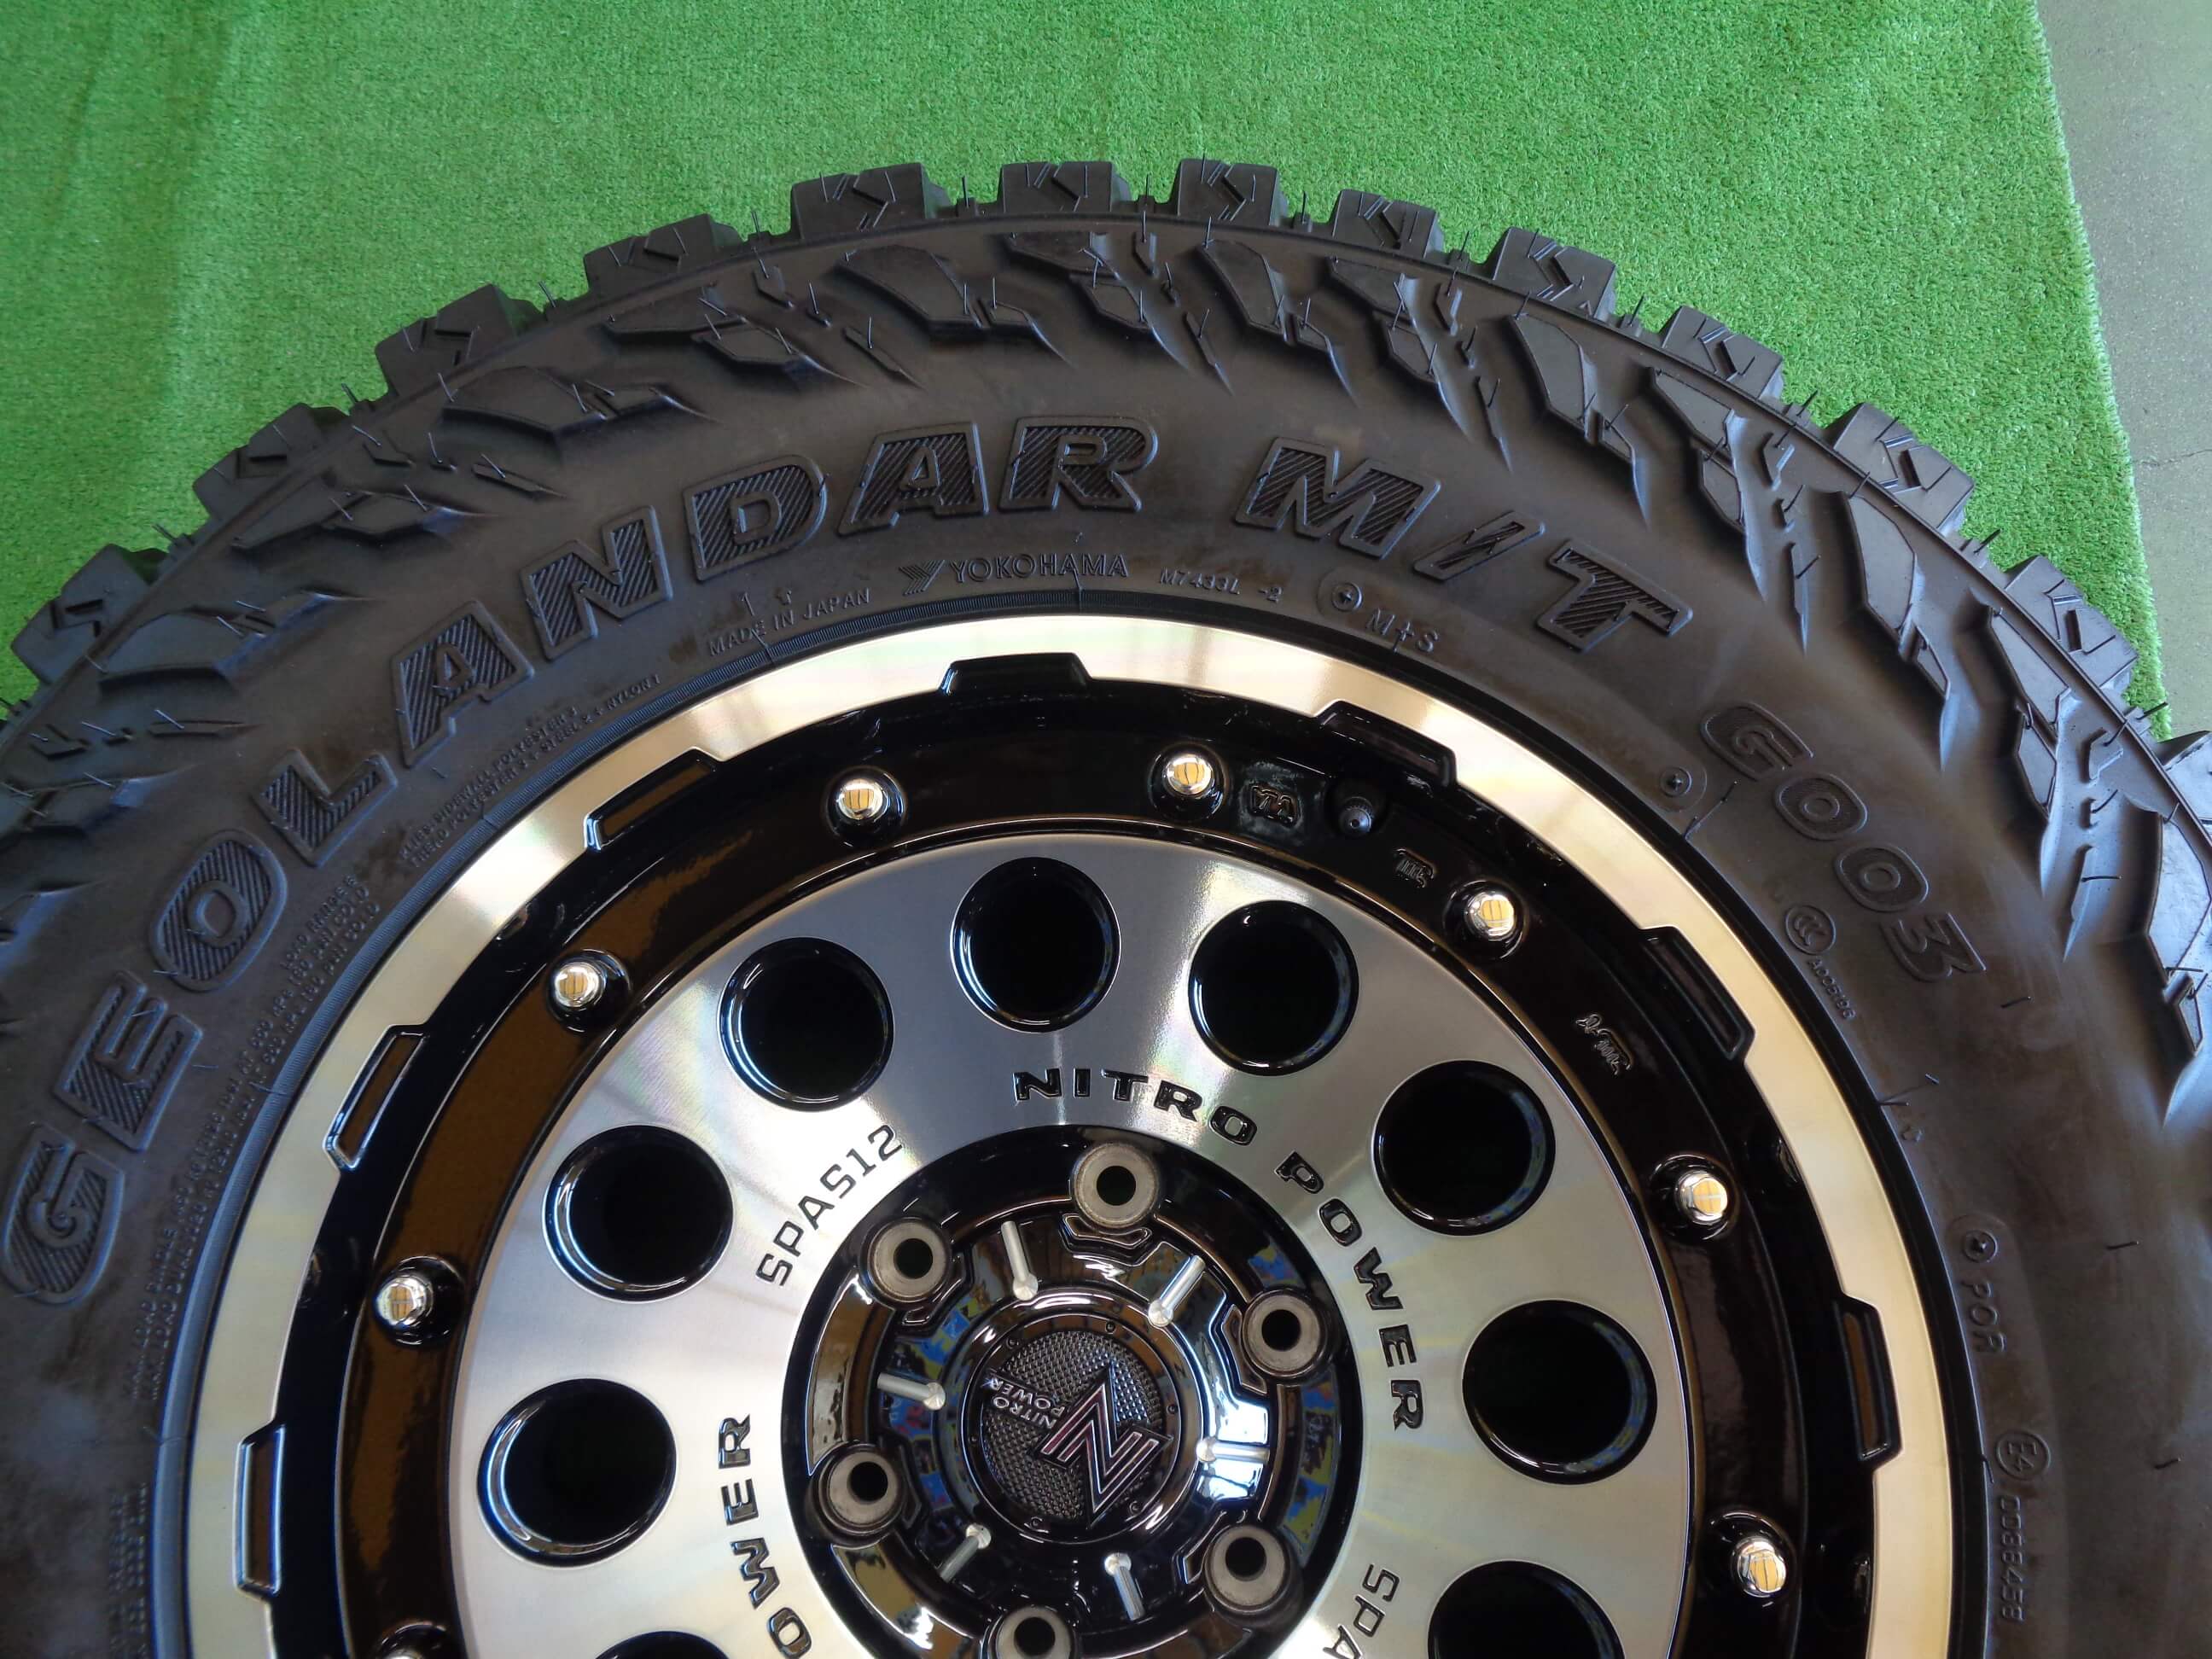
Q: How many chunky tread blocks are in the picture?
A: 13